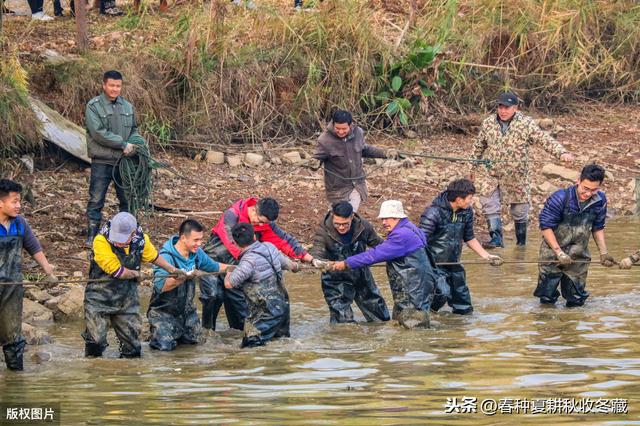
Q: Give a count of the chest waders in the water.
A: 9